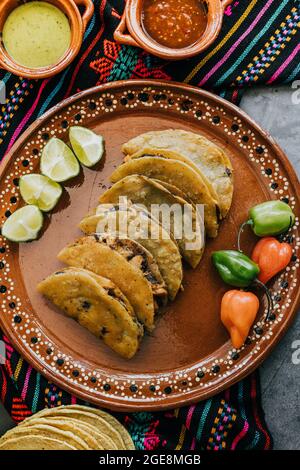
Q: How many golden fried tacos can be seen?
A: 6